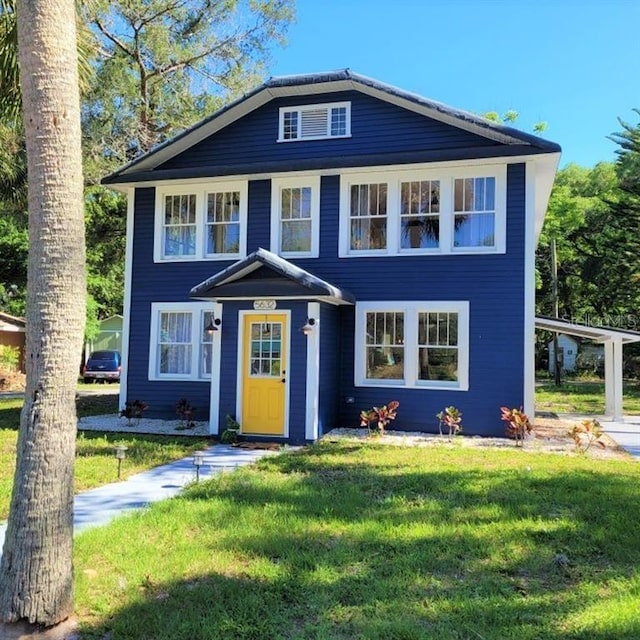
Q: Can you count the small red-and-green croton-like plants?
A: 6